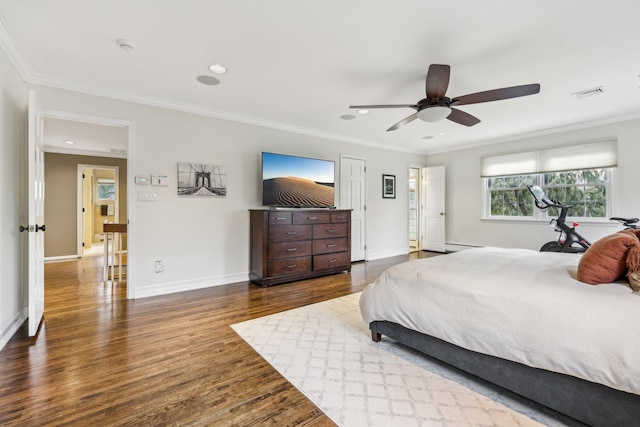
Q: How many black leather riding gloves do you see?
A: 0